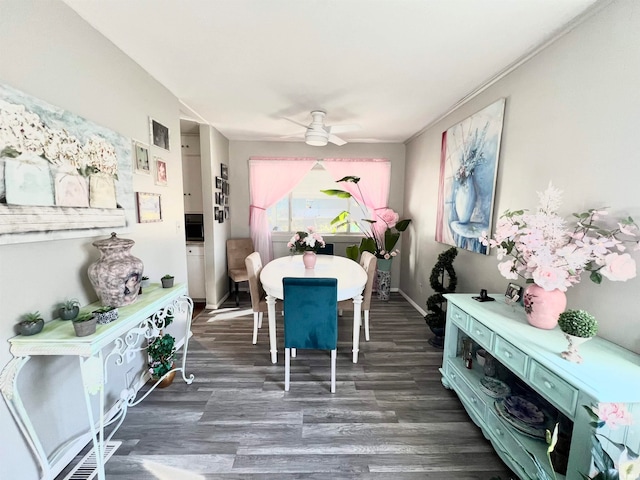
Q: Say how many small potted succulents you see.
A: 6